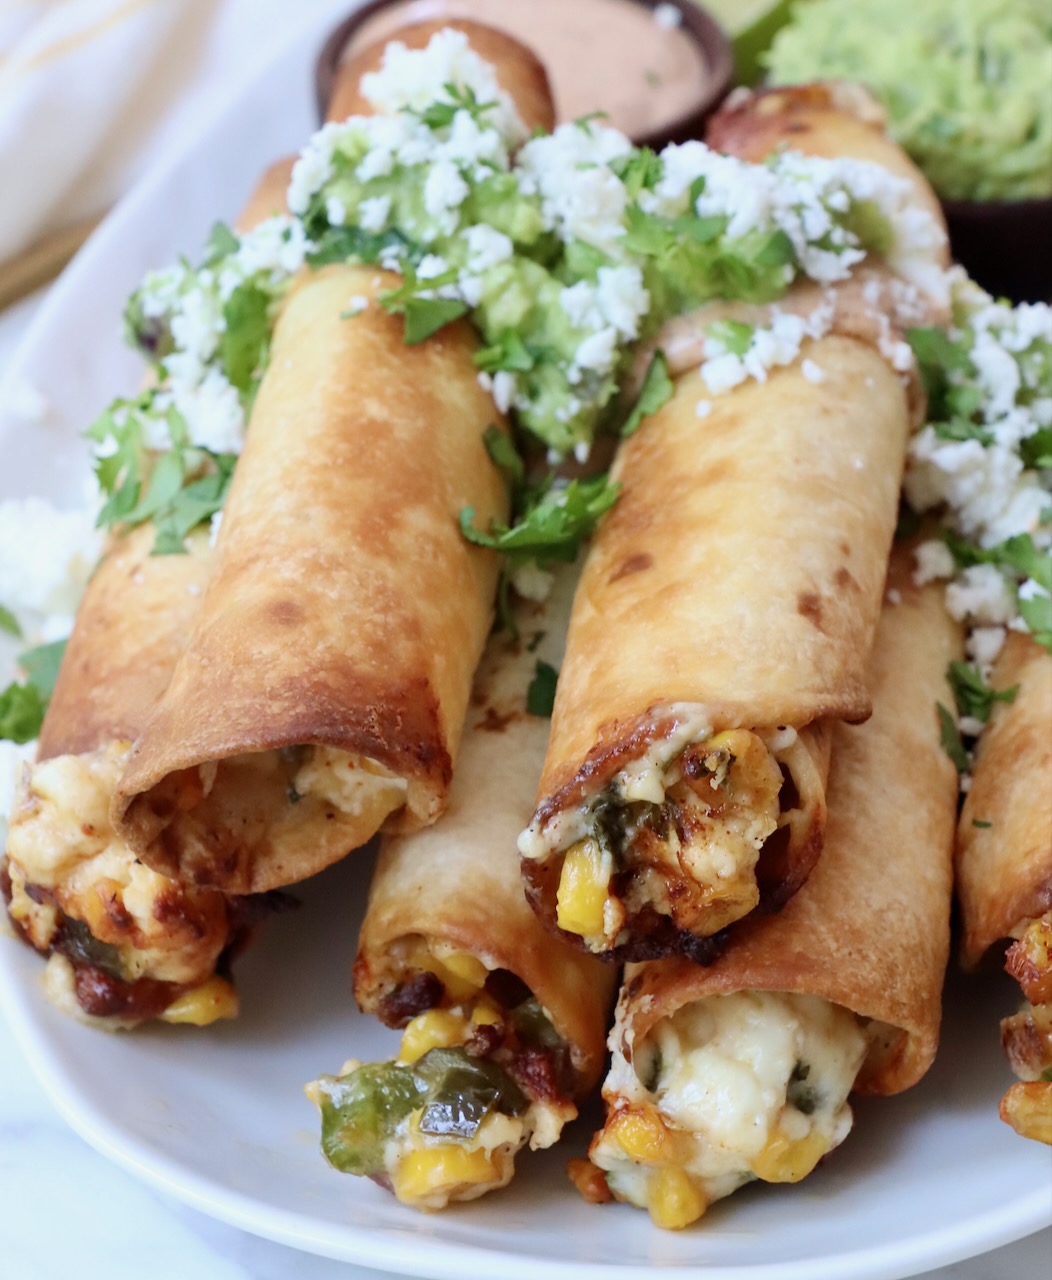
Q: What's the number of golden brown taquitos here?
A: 6